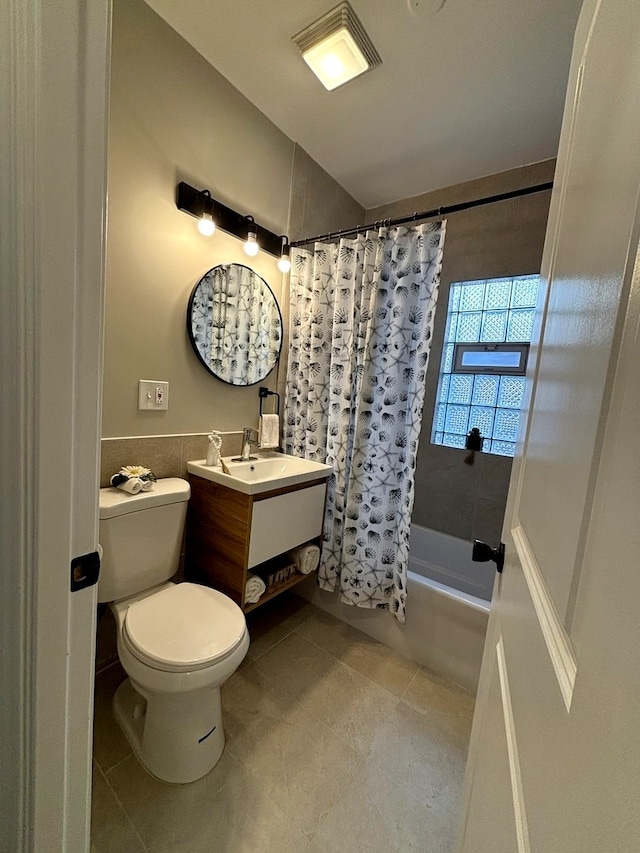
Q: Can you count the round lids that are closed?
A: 1